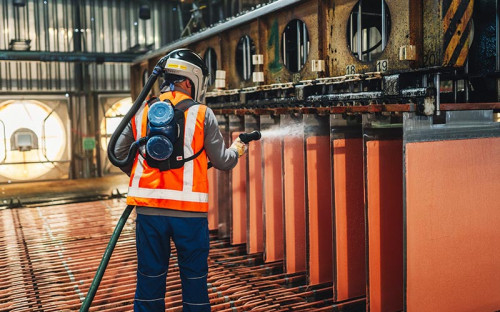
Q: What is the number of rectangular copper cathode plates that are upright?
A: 9